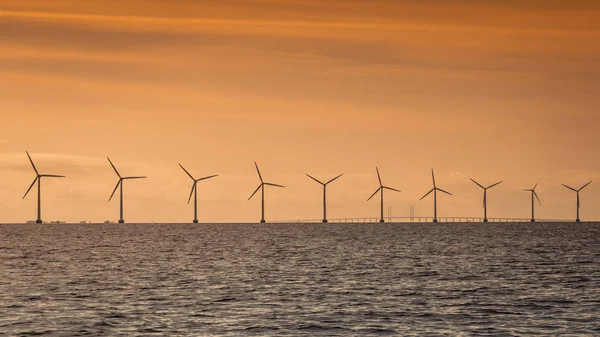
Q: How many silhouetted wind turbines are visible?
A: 10